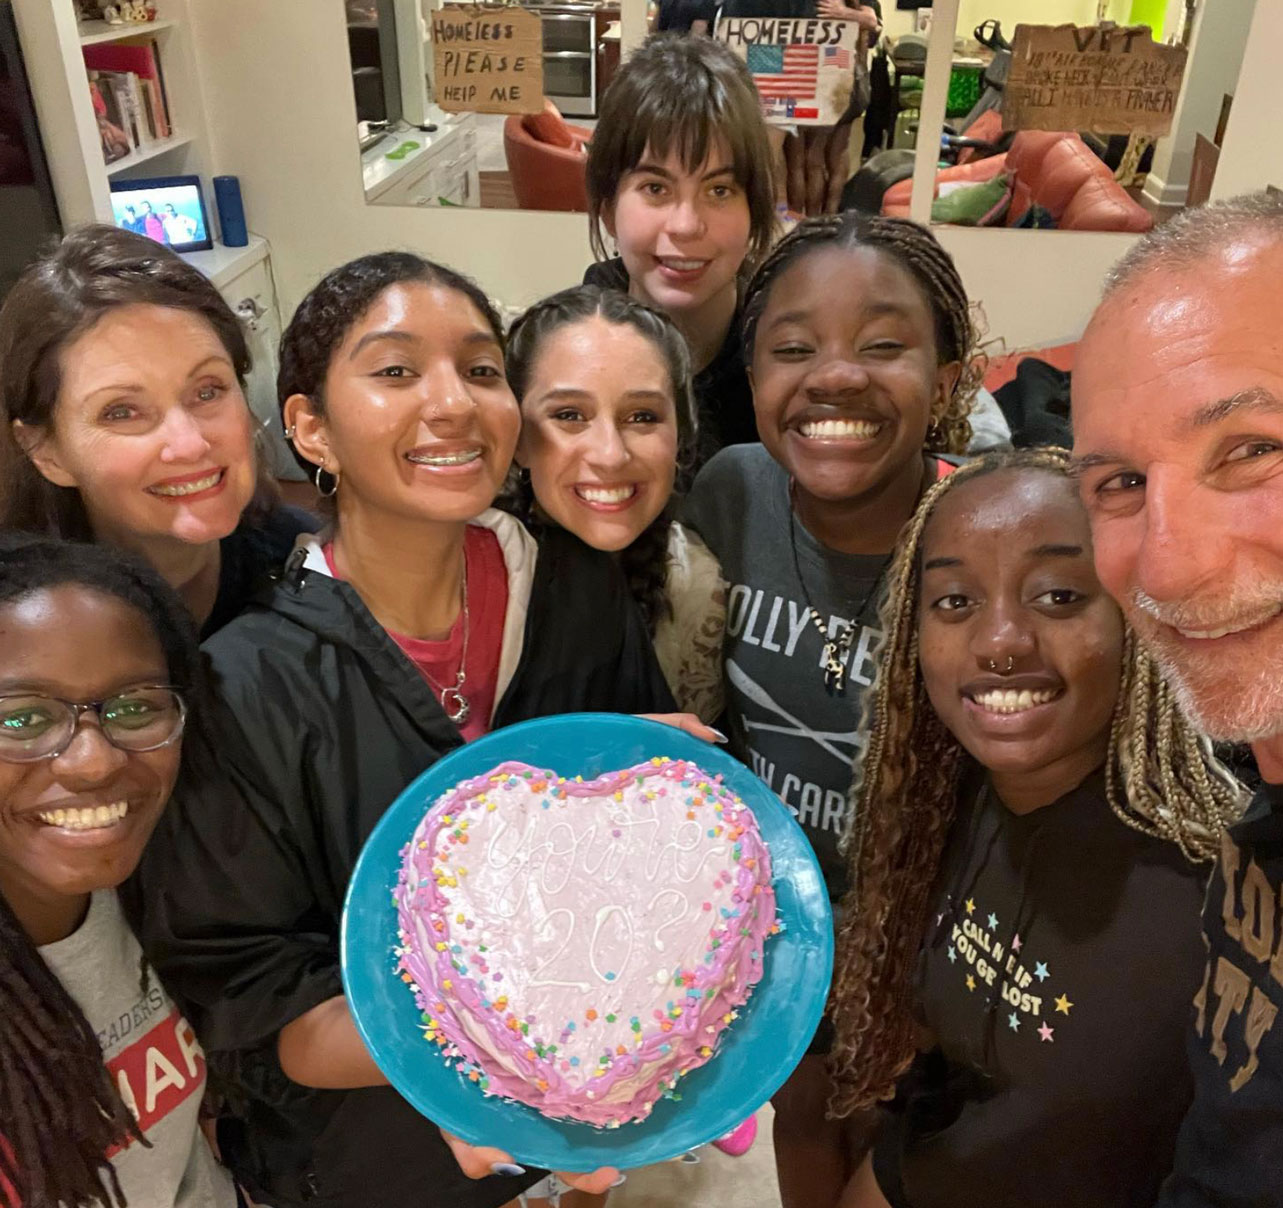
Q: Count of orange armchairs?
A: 1